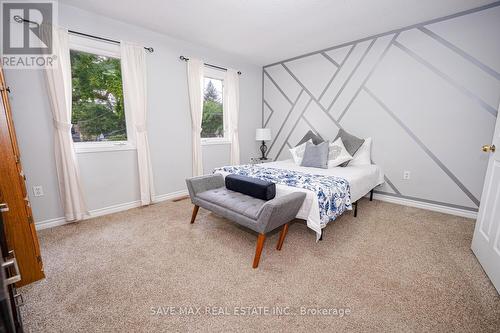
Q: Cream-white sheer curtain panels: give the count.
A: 4